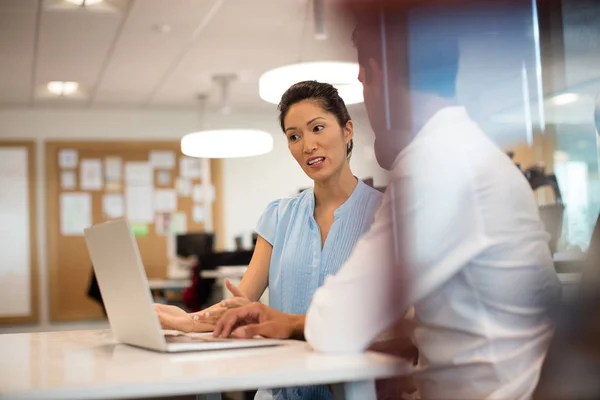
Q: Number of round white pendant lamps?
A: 2